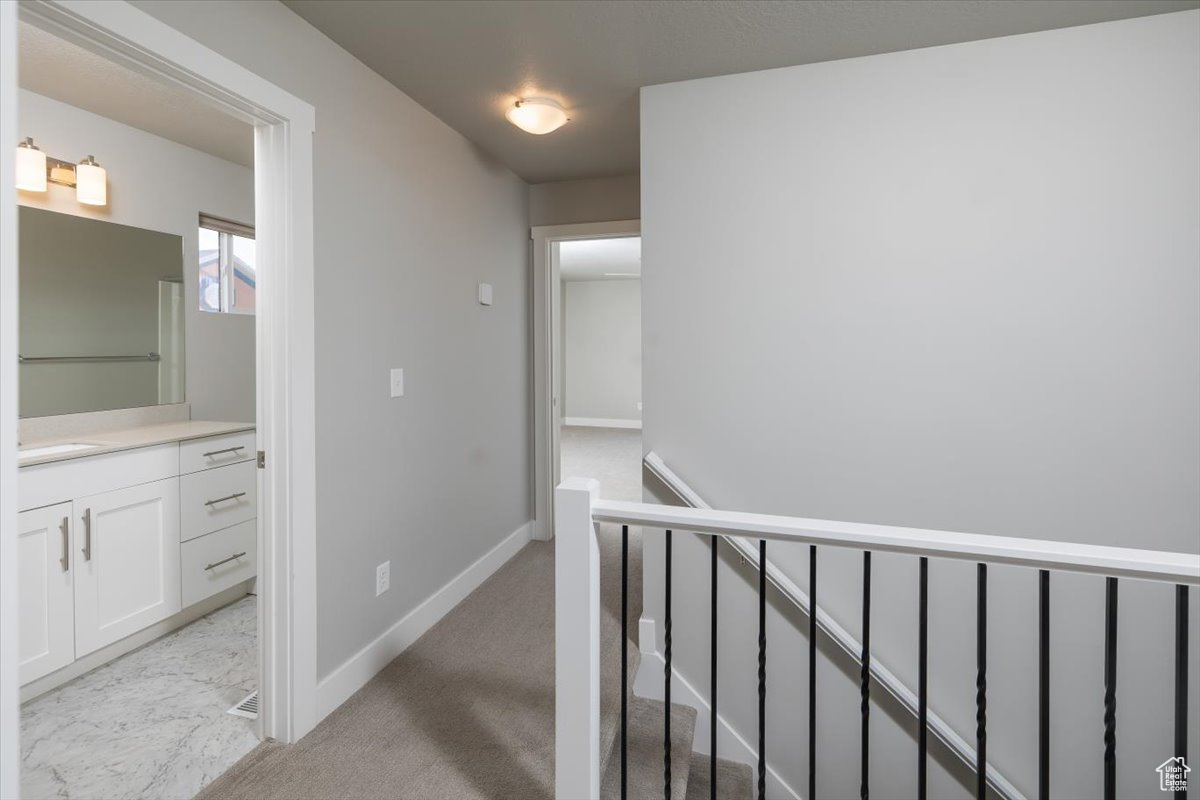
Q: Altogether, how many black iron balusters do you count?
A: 11